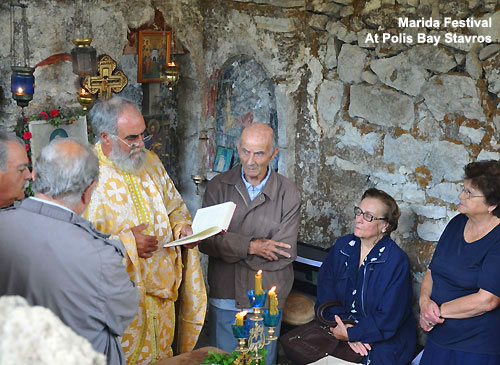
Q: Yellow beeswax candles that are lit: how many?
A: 3